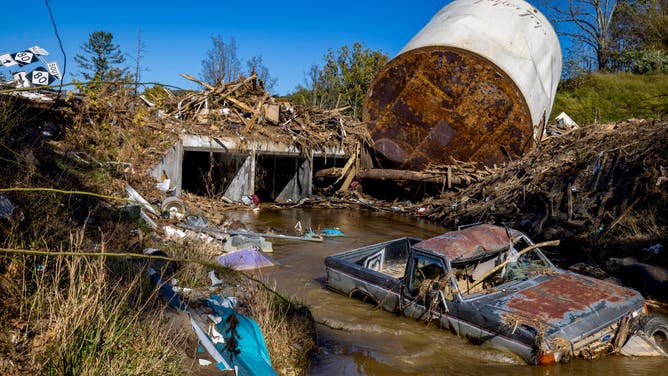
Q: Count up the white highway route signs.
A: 2